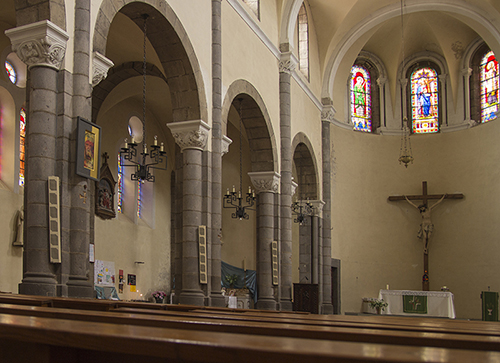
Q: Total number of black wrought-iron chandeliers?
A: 3